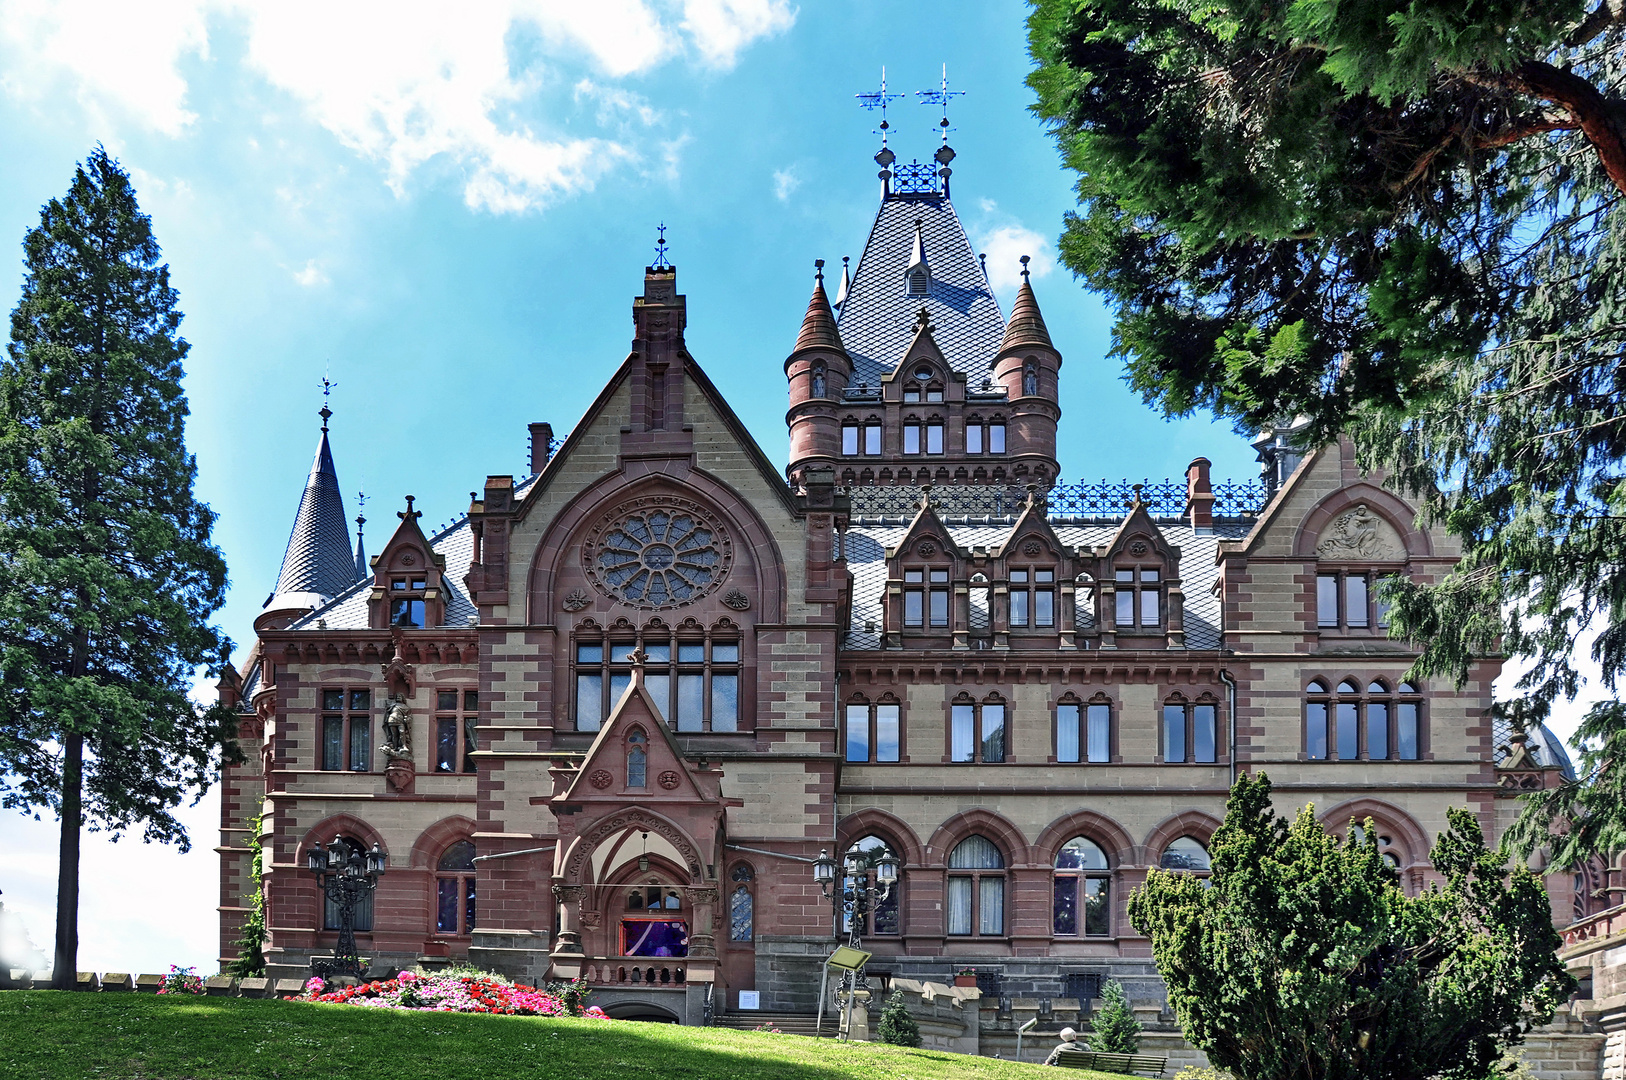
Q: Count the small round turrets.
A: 2